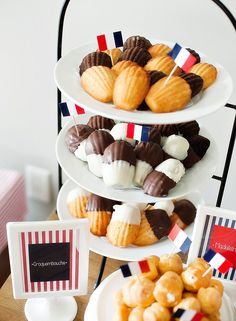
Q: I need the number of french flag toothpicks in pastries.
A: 8